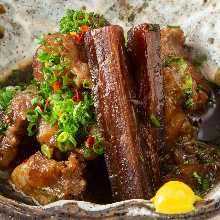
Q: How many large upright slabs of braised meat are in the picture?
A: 2